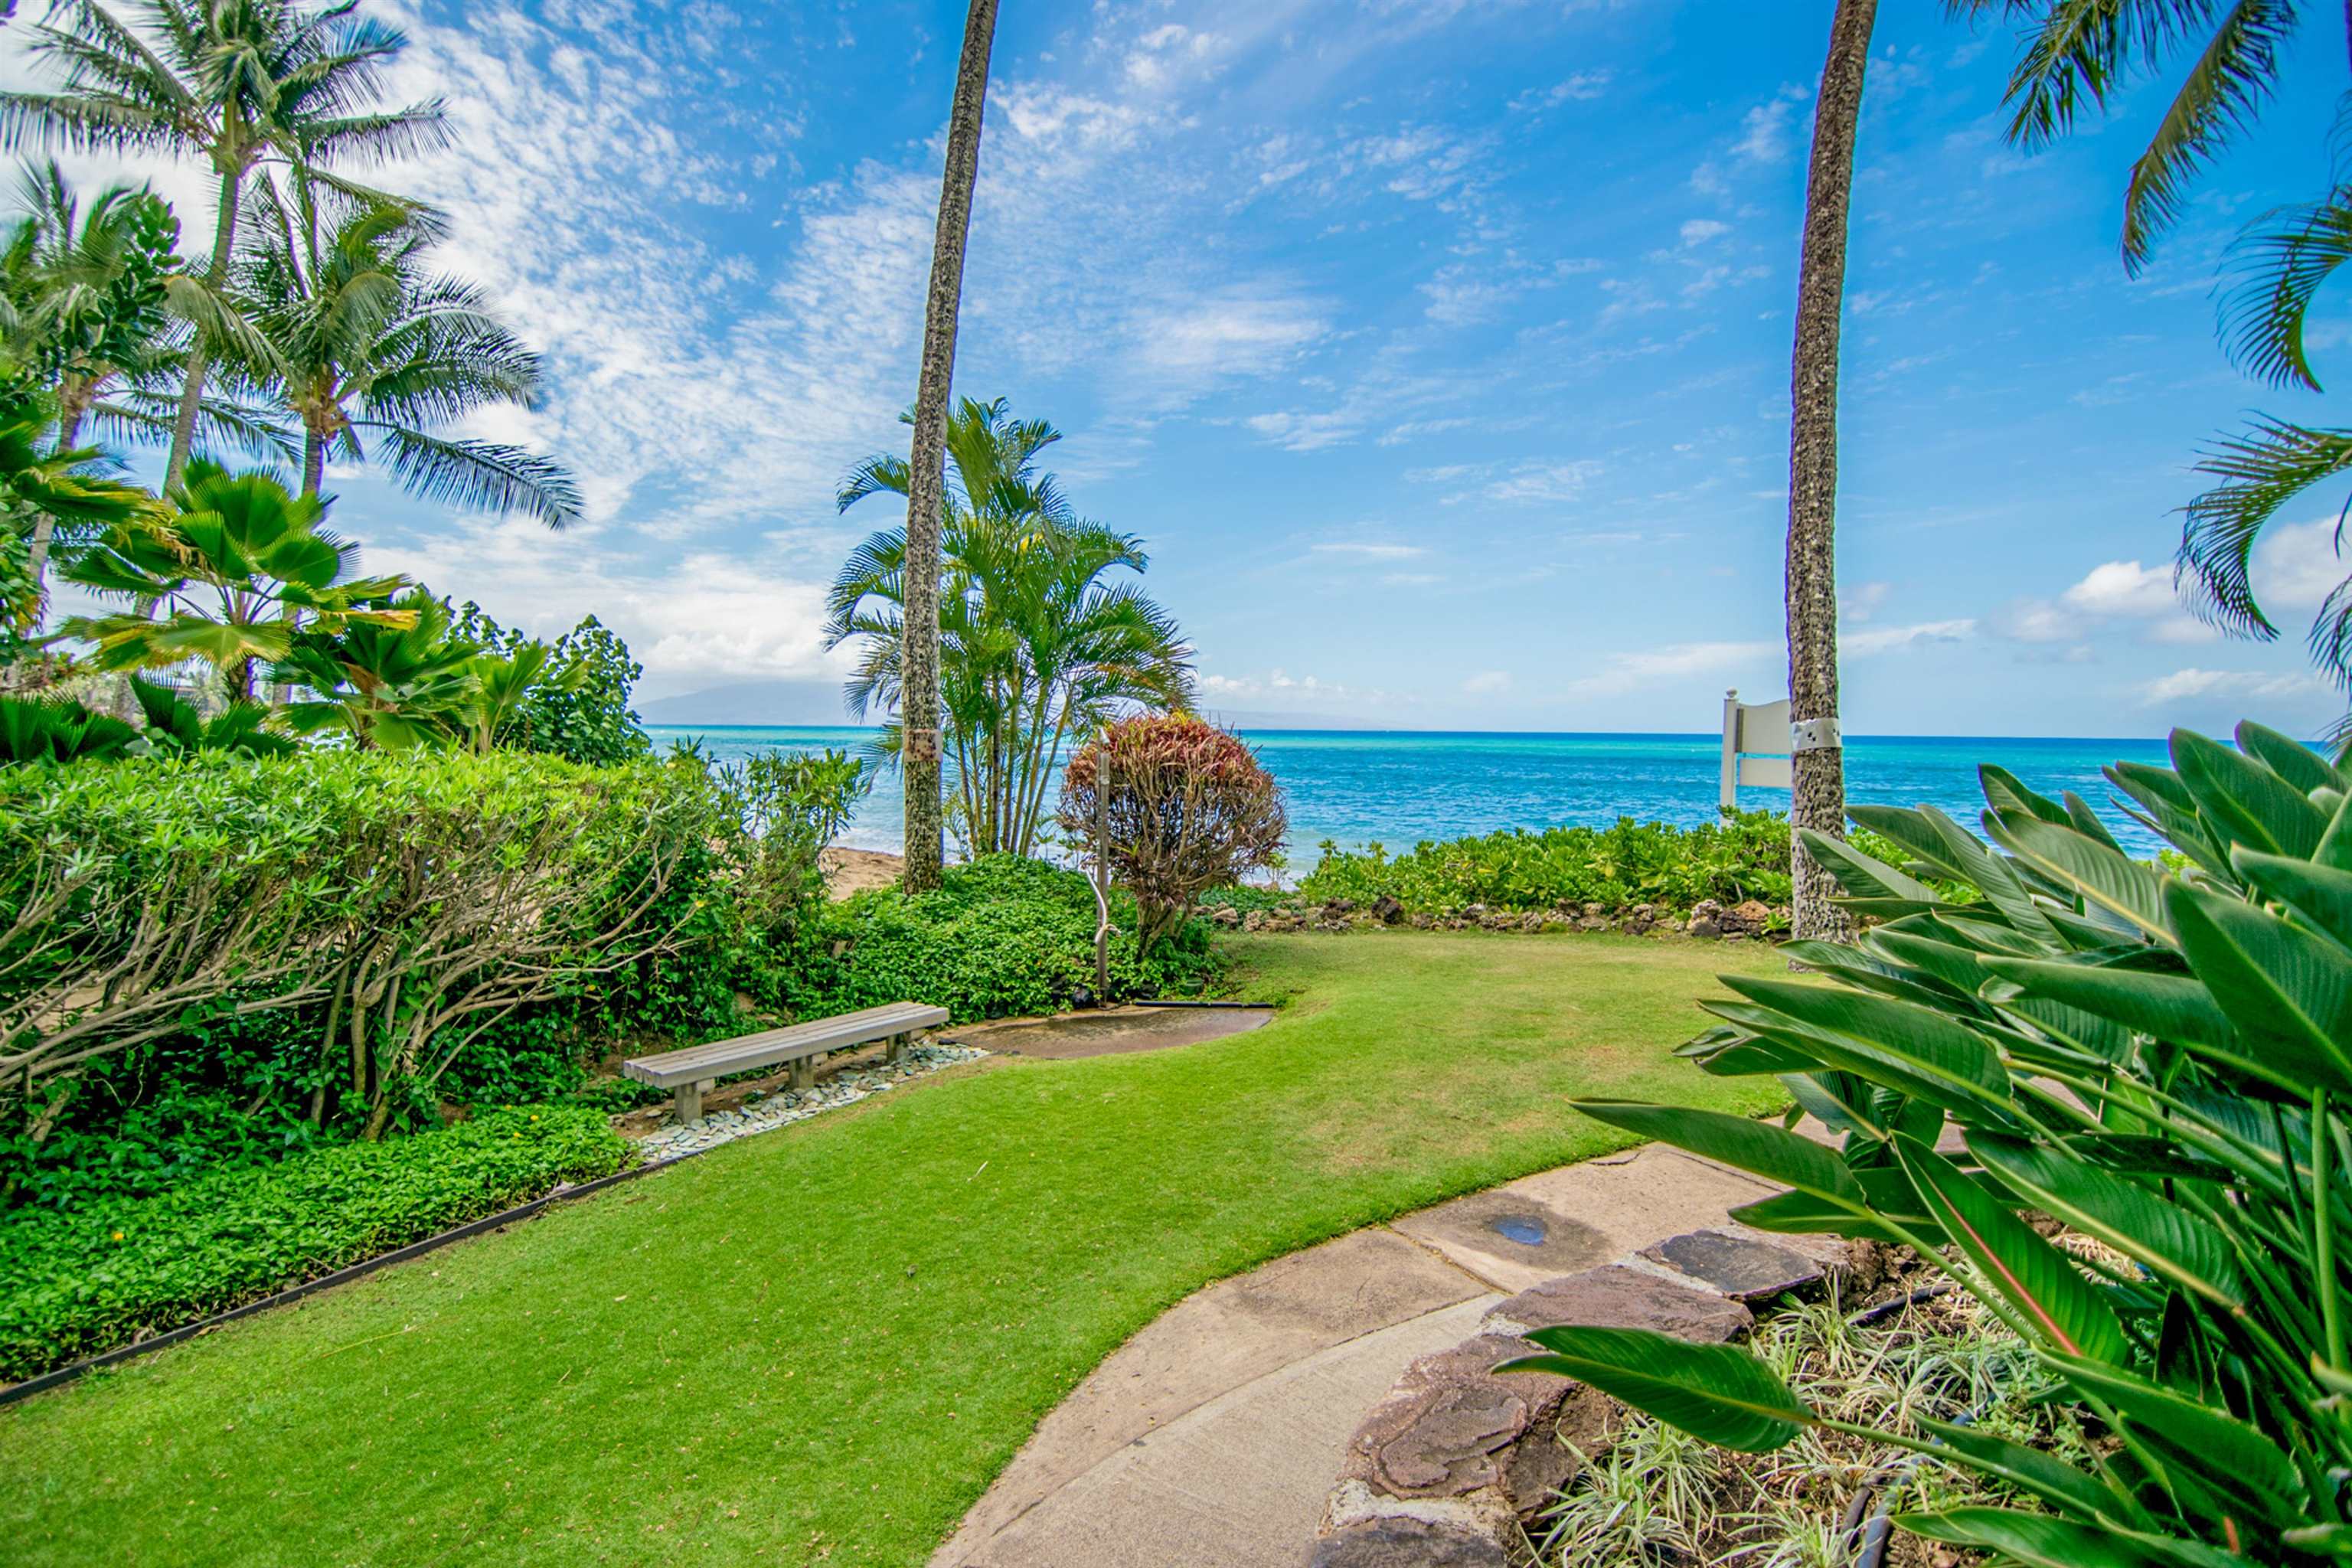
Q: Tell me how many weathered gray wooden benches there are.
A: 1